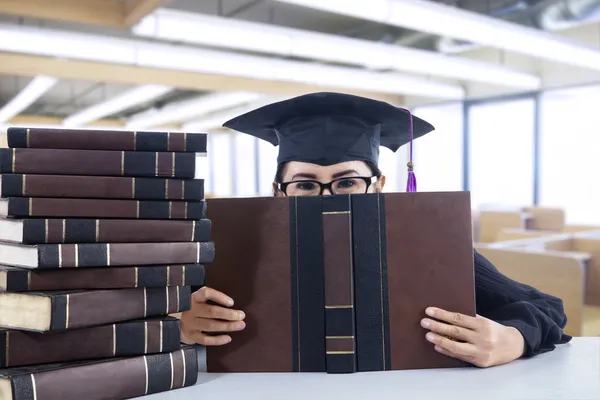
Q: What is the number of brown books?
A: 11